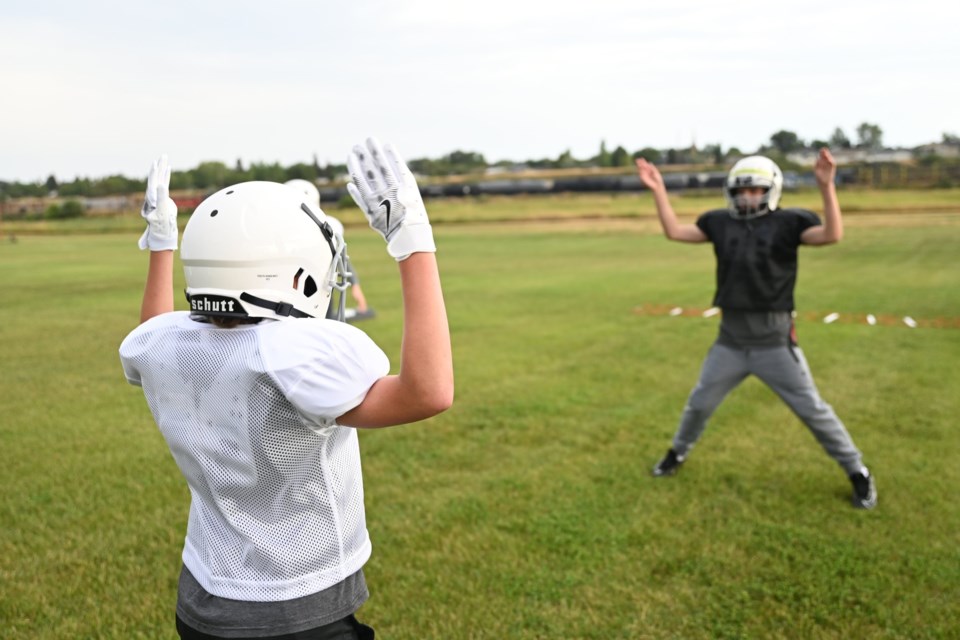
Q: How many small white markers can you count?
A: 5